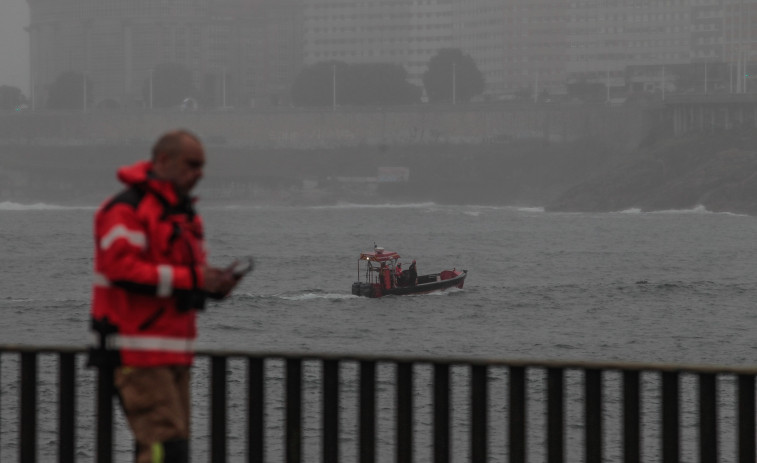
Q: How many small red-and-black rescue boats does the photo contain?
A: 1